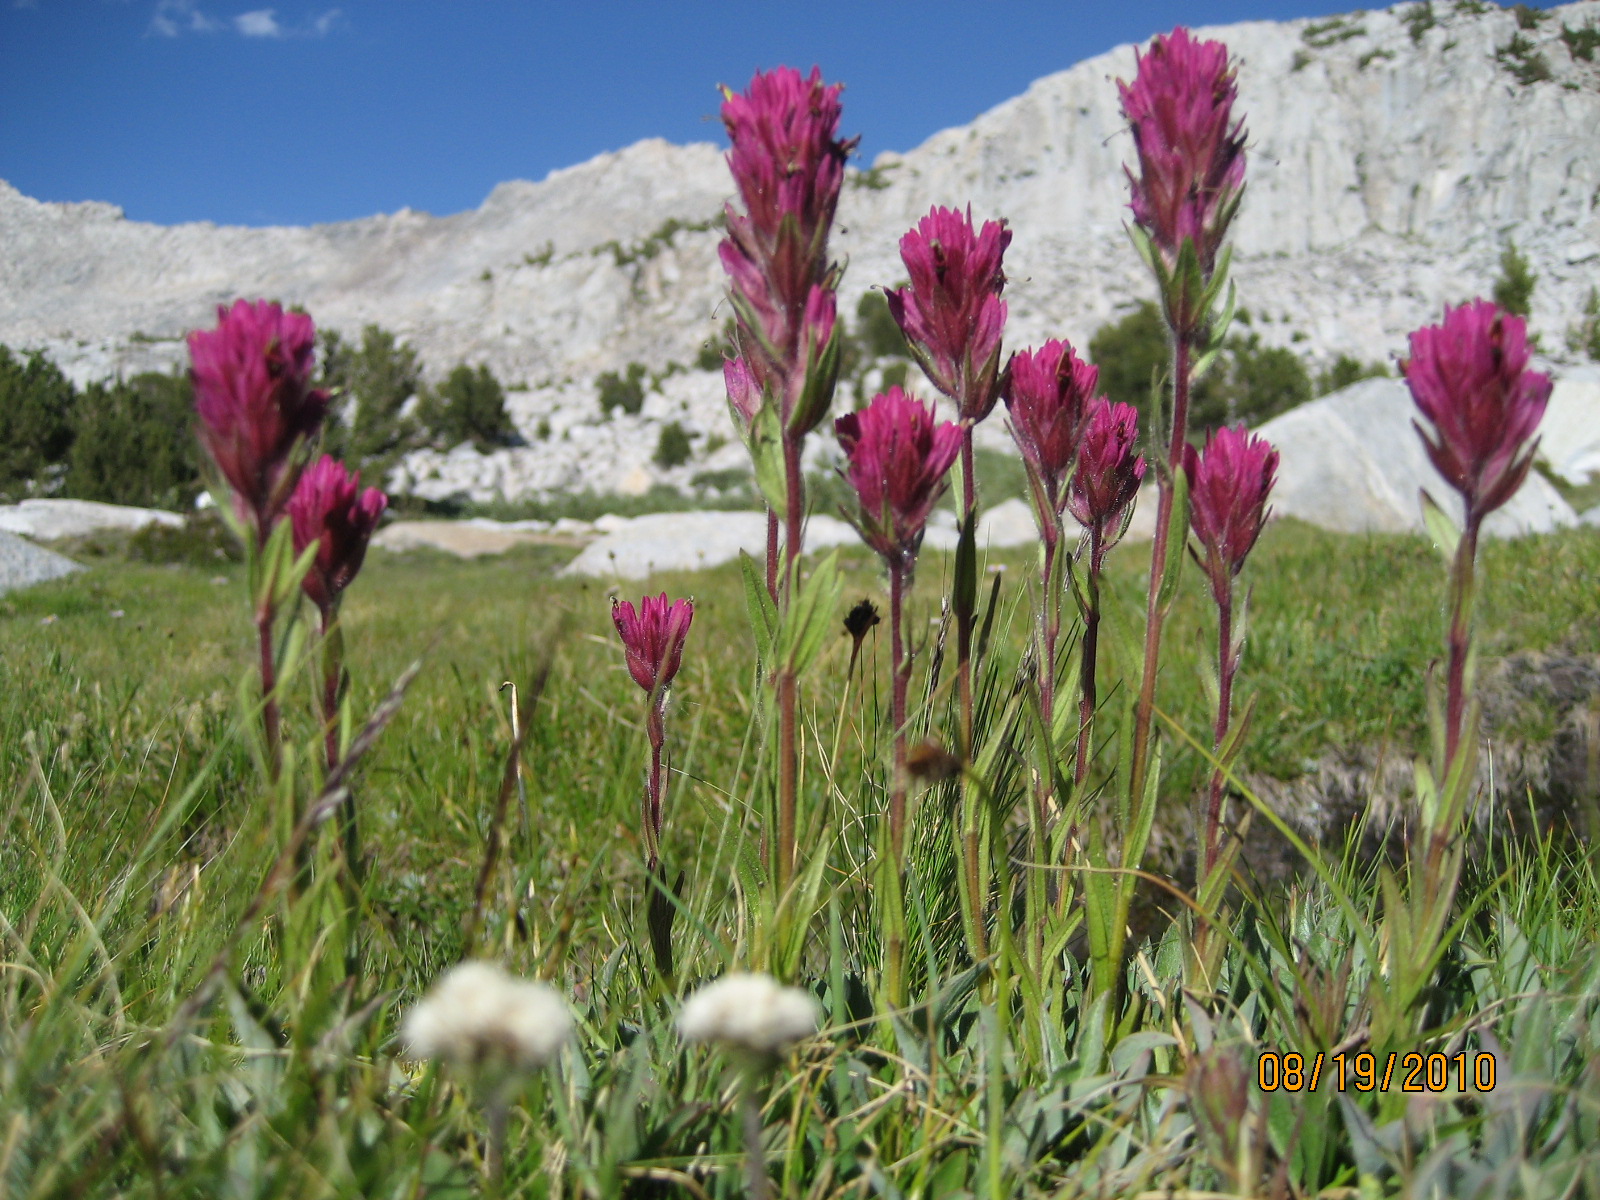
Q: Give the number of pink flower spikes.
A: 11